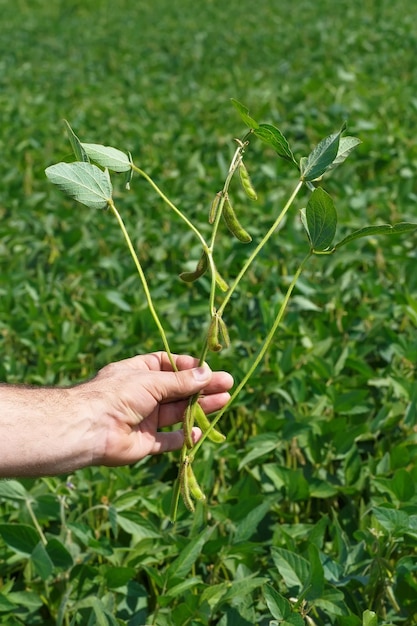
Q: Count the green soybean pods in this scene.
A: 11